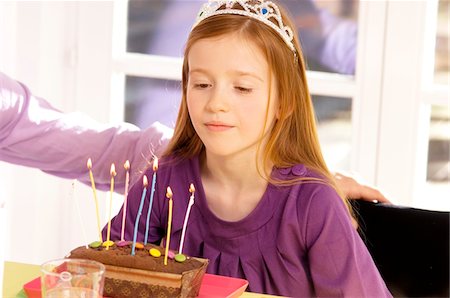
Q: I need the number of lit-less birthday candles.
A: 1